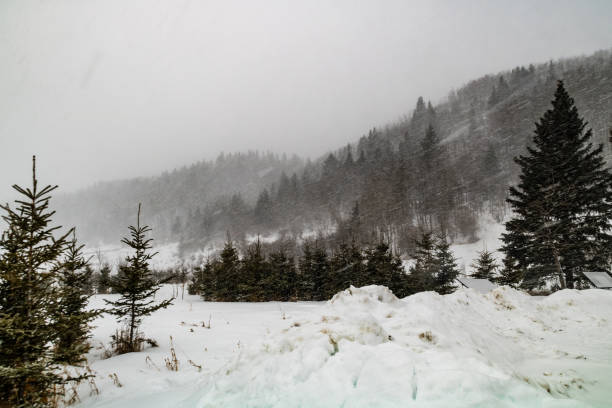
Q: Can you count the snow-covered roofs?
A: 2